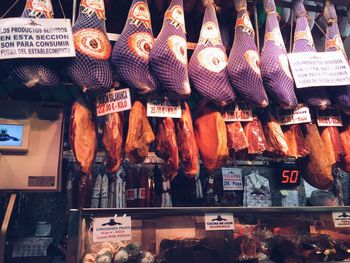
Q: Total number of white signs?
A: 11